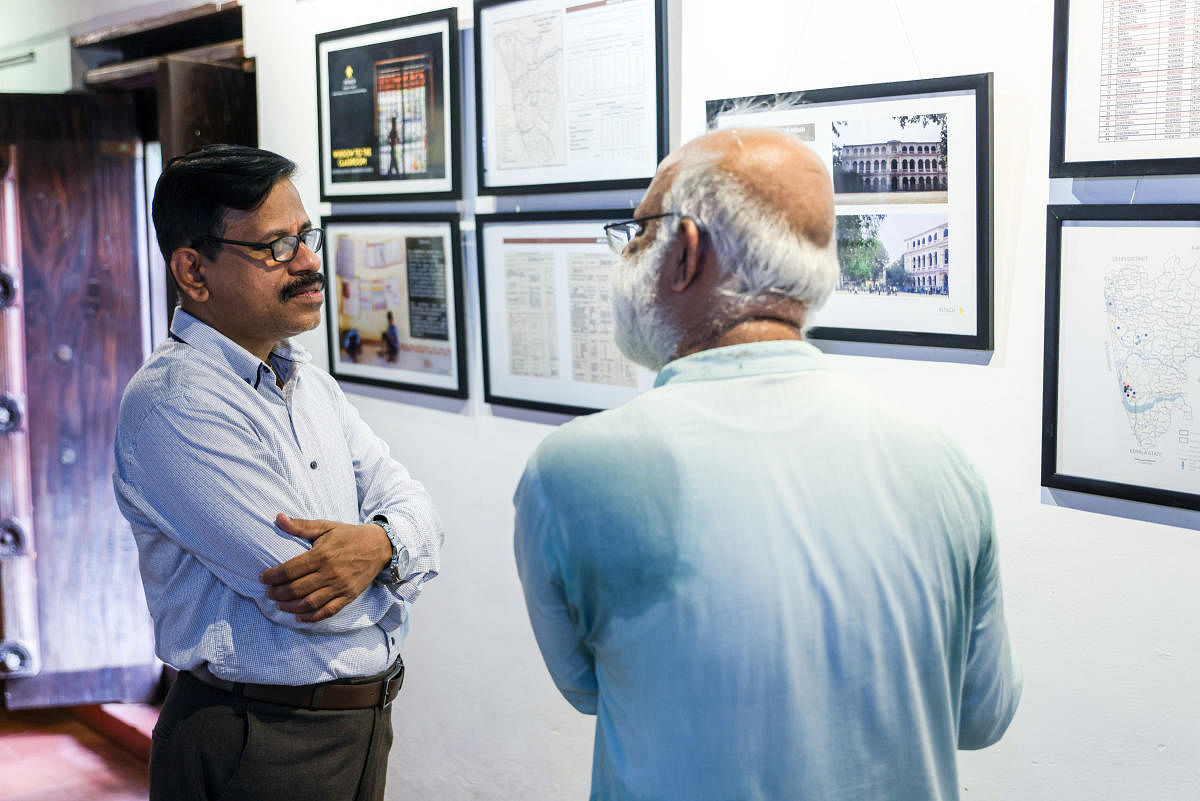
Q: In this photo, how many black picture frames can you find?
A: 7